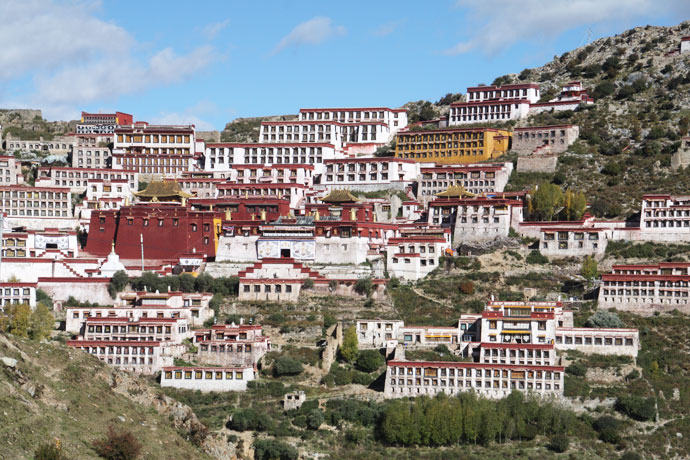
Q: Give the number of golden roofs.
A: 3